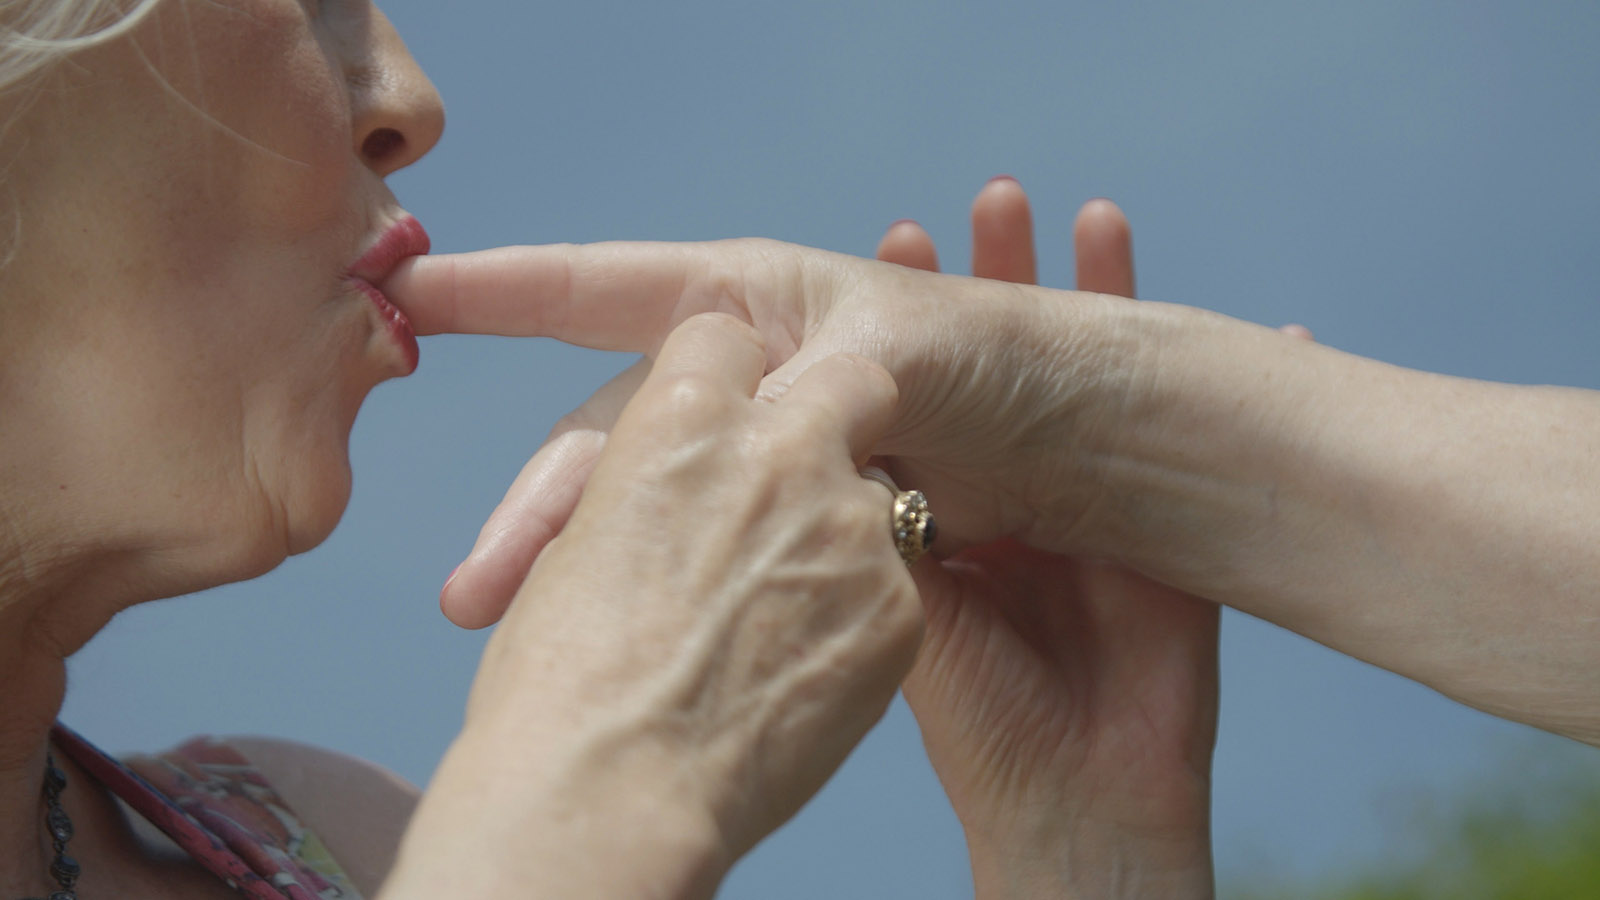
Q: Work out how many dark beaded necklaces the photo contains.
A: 1